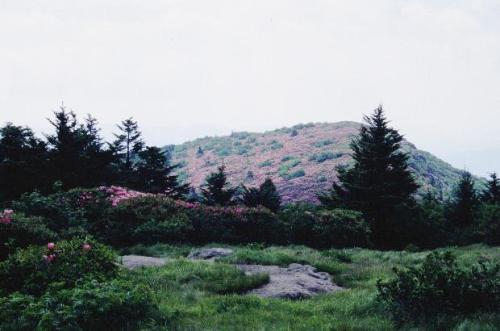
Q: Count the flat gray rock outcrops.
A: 3